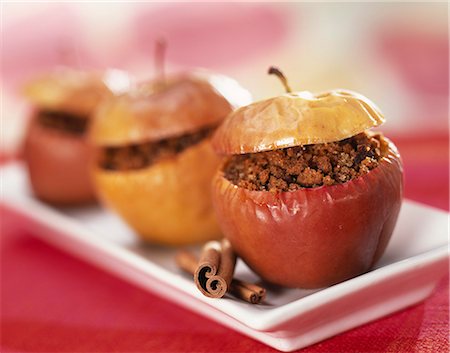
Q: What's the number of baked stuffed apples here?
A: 3